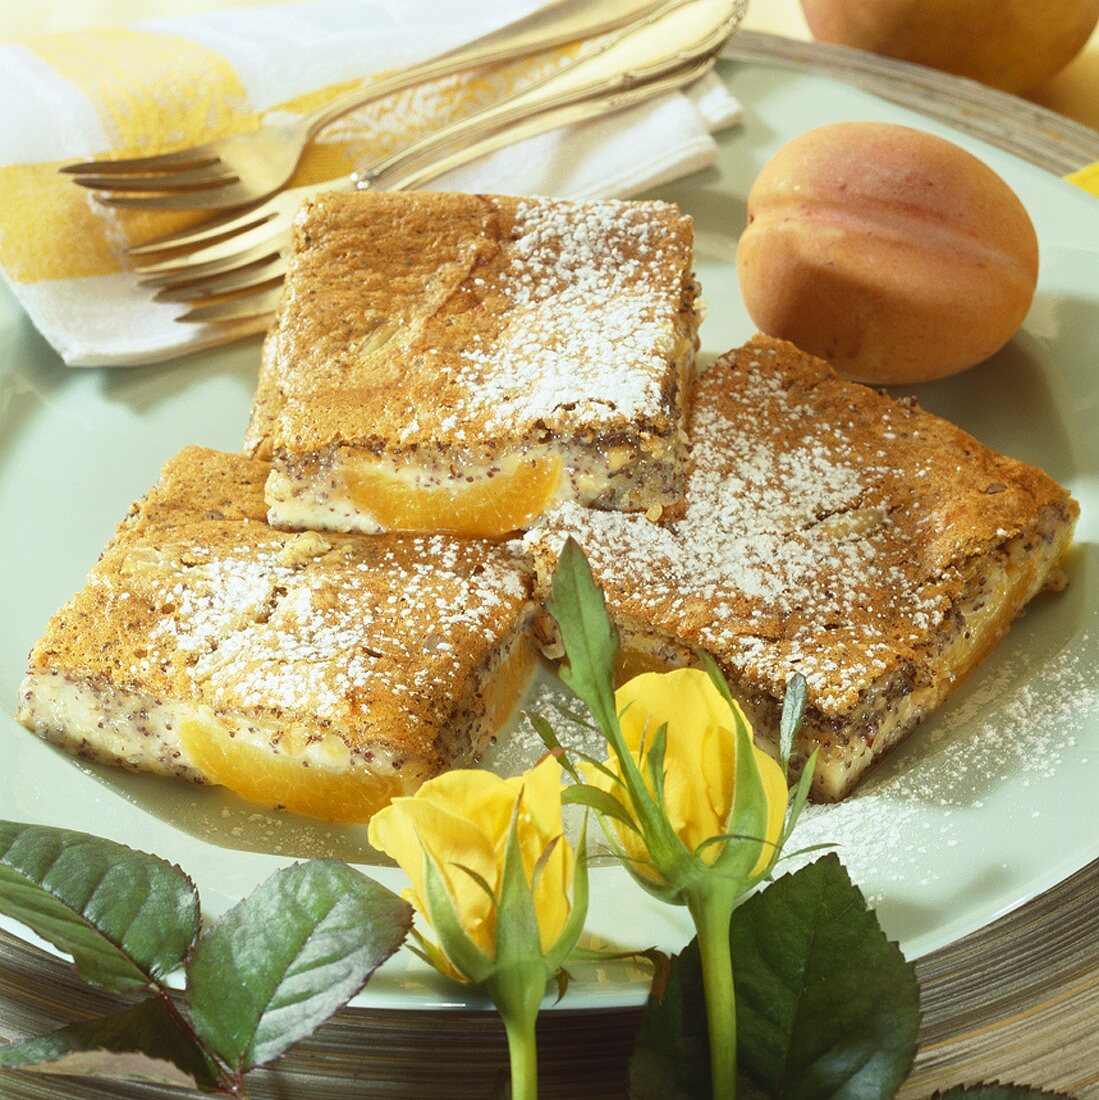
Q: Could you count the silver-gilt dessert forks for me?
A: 3